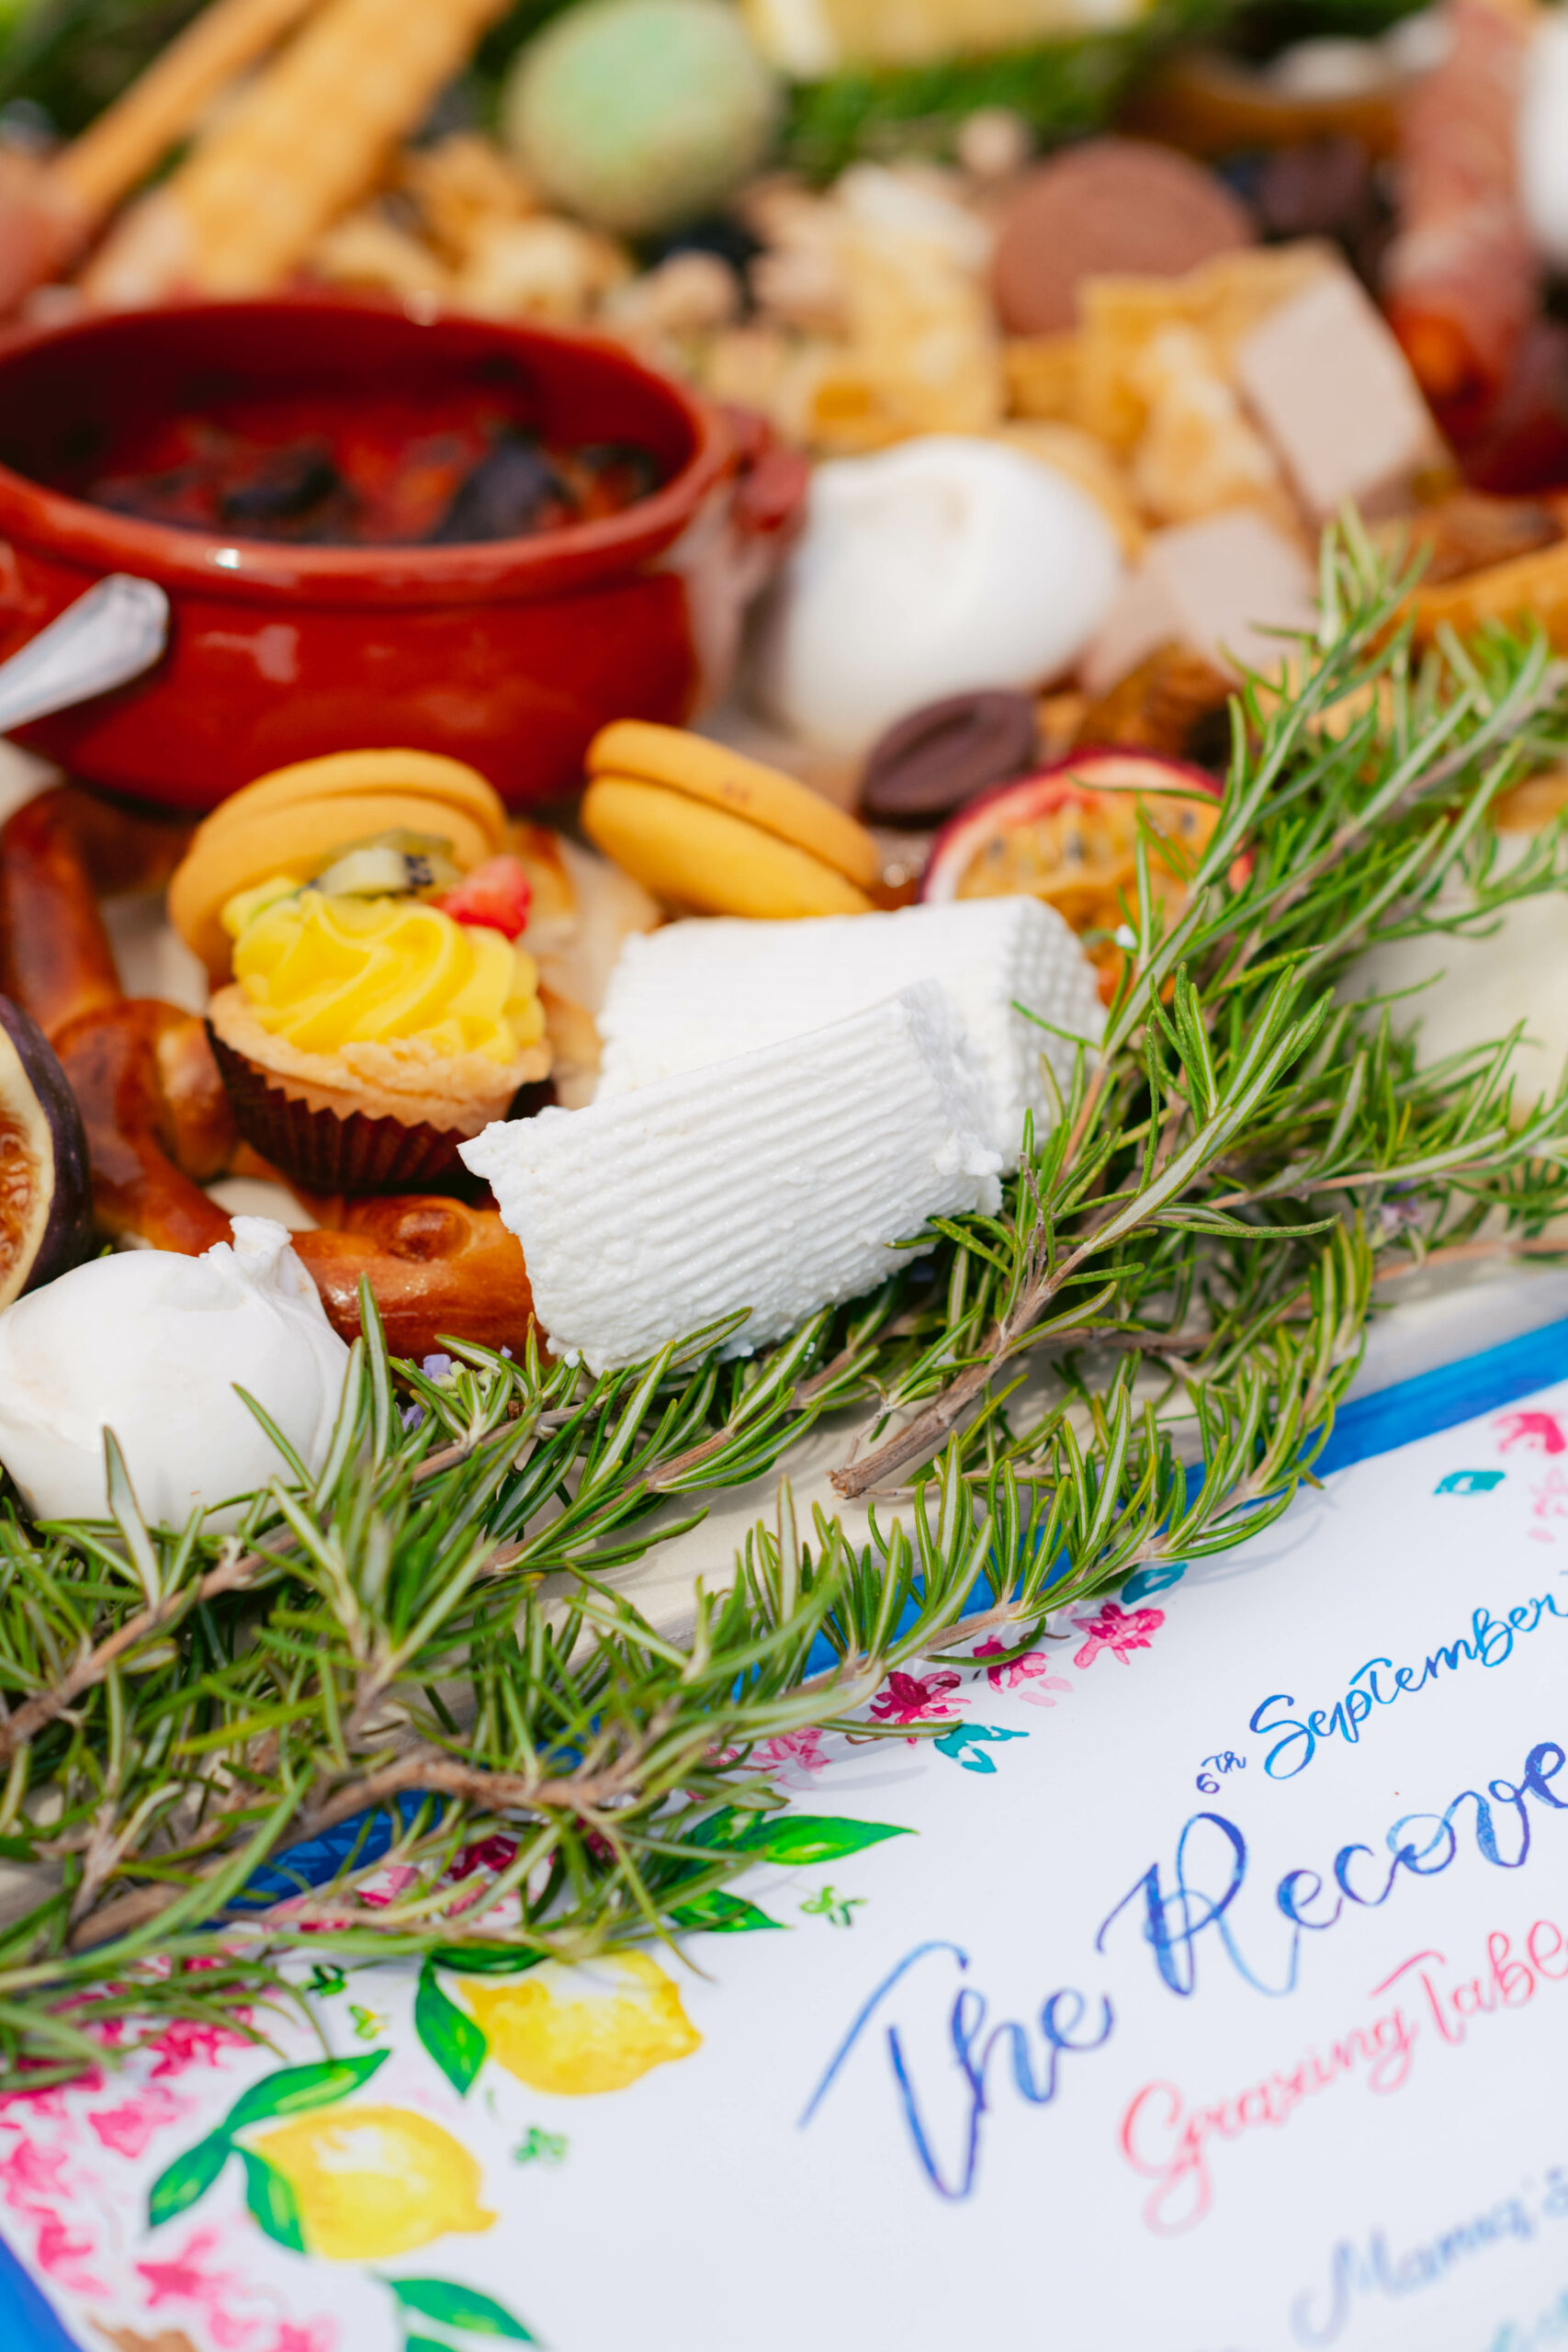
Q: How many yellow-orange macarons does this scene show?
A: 2